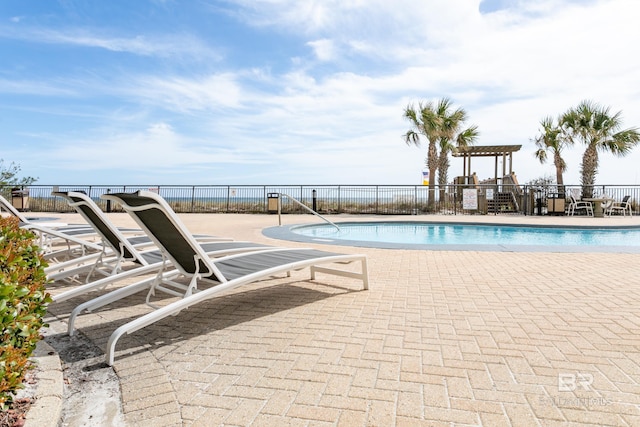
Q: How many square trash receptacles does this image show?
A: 3